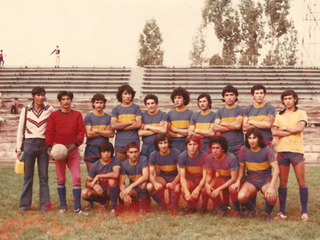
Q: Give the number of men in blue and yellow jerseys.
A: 13